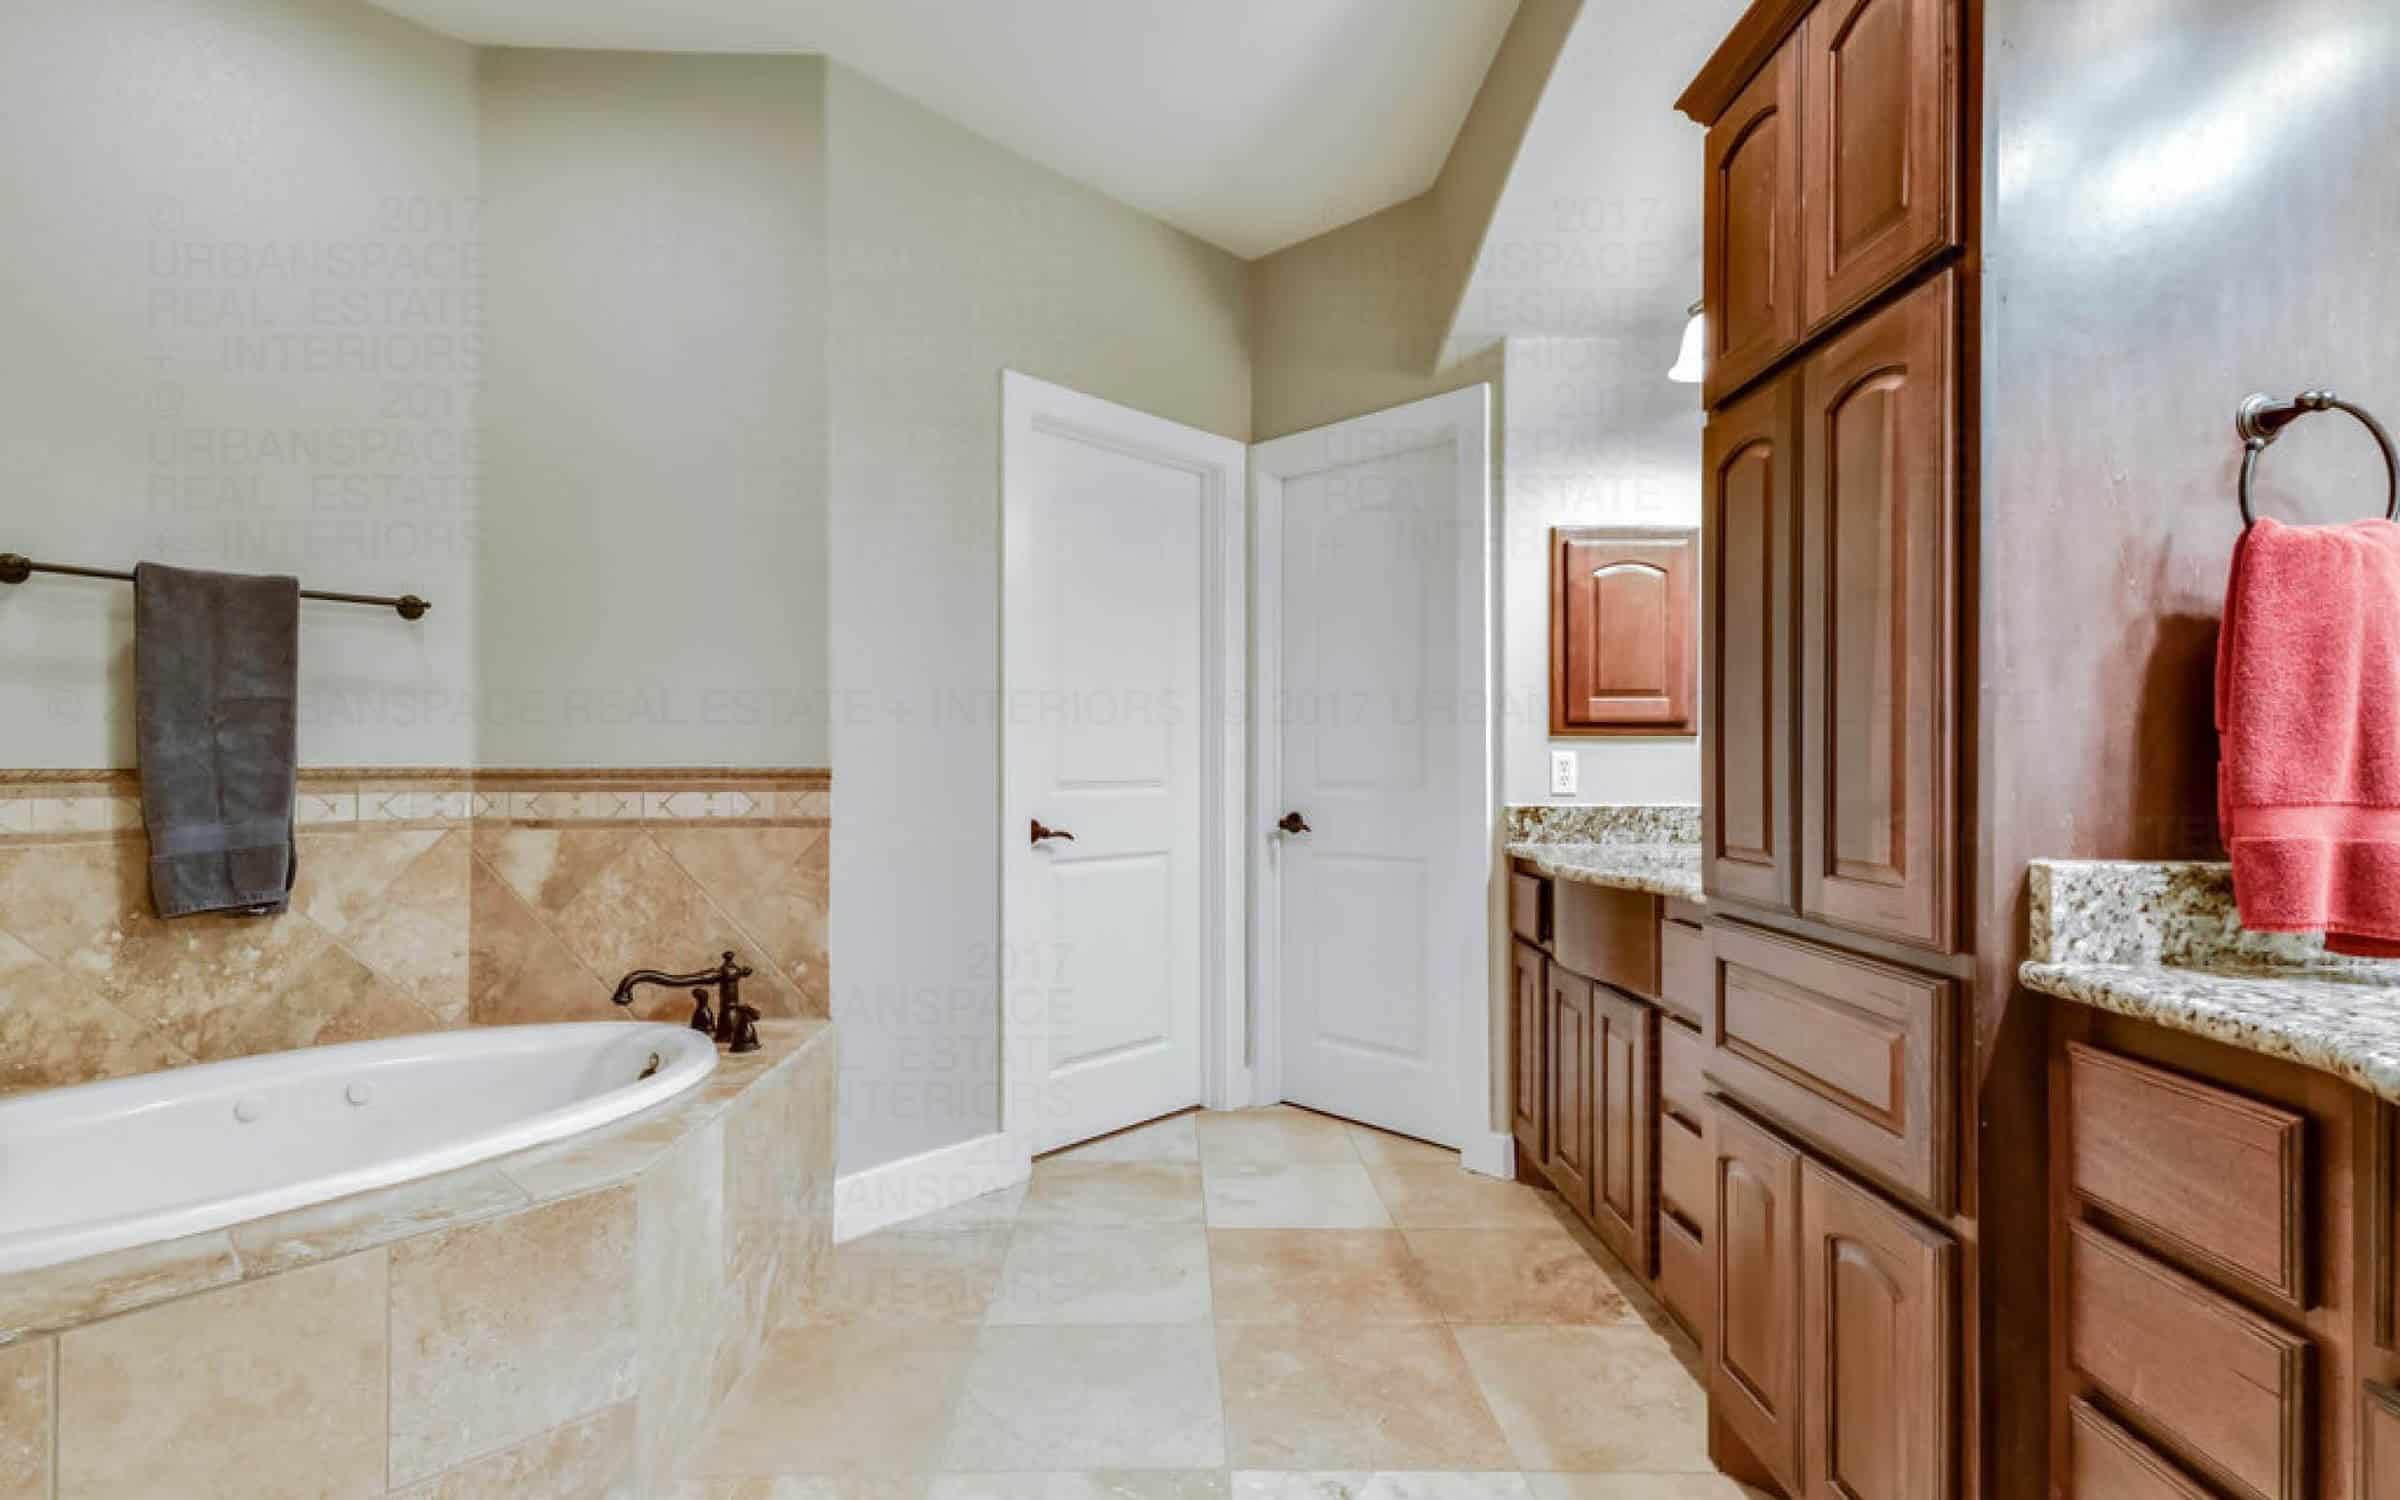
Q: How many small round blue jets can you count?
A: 0